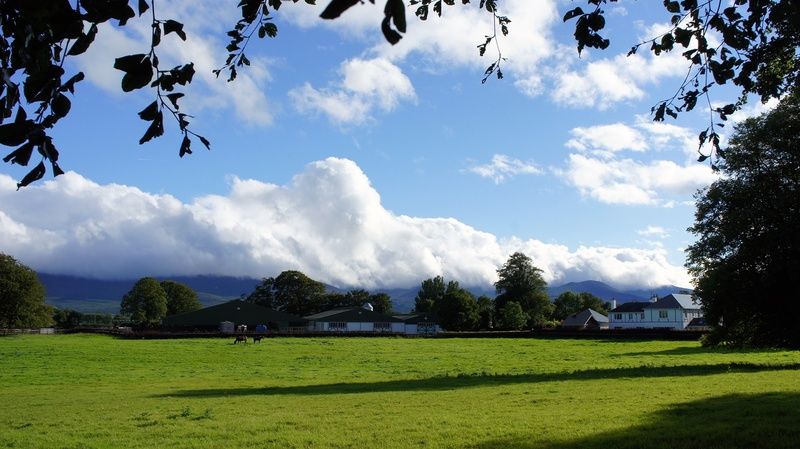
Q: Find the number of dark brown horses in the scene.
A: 2